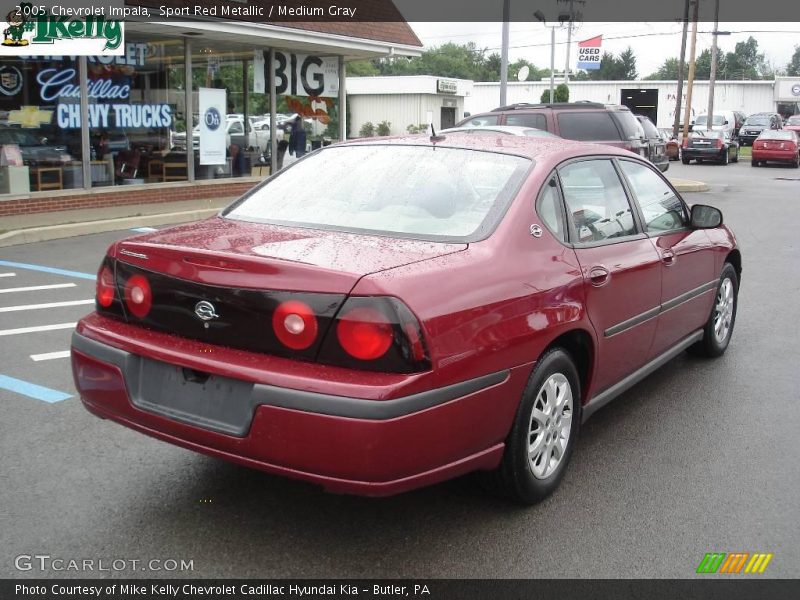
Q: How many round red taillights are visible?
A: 4